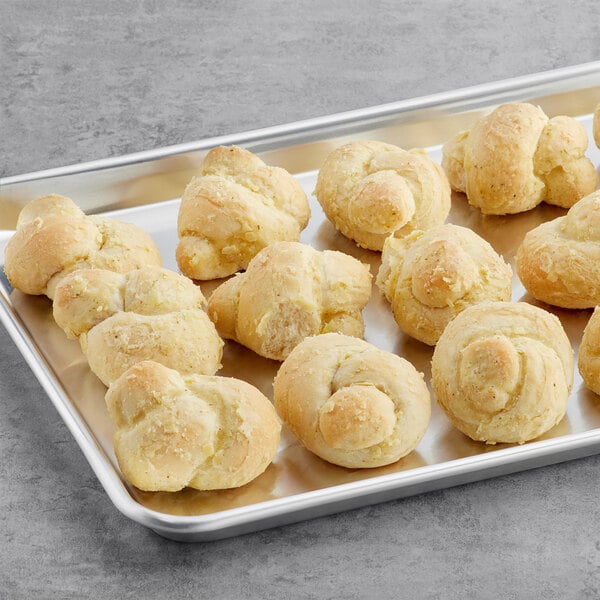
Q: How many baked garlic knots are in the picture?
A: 13